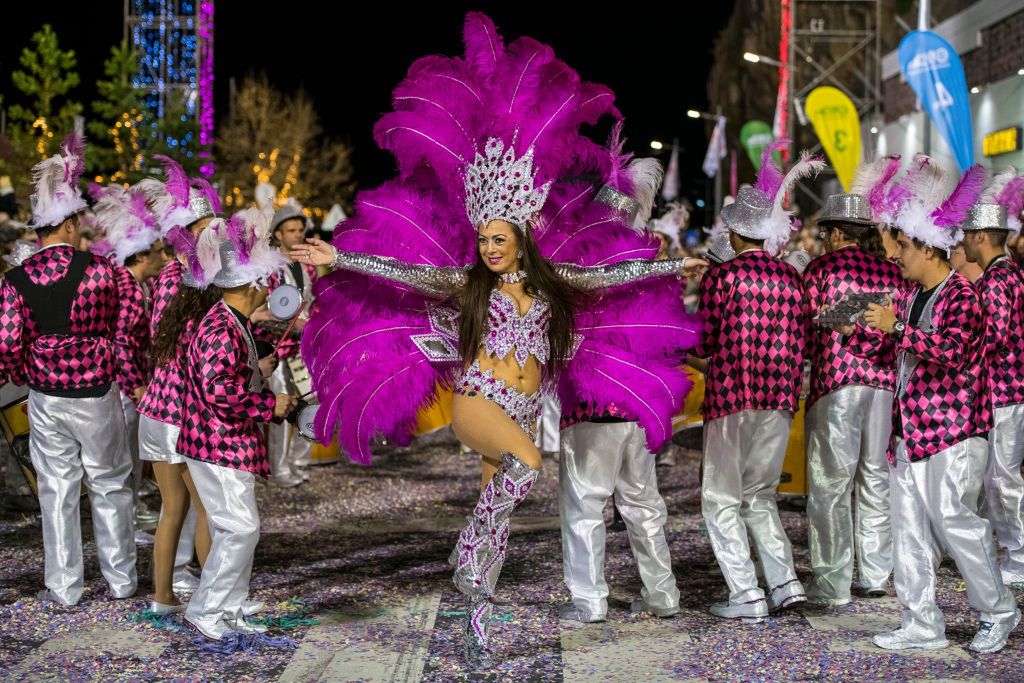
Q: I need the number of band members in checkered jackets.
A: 11